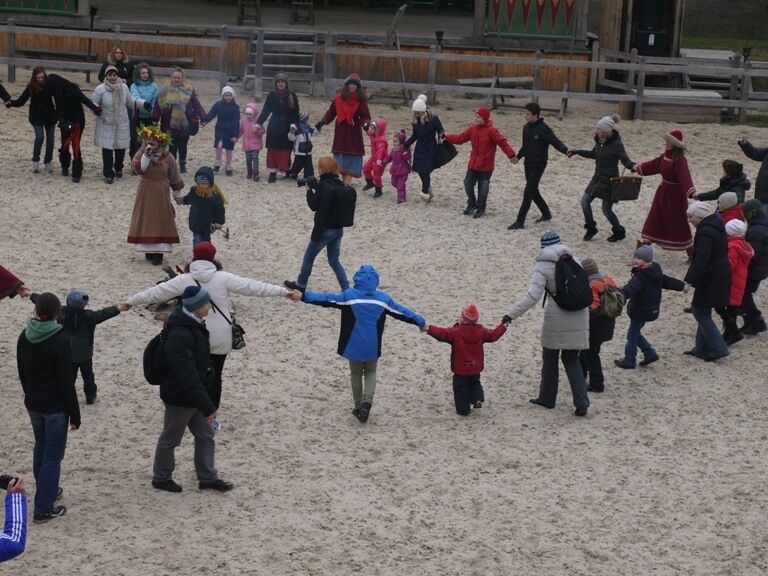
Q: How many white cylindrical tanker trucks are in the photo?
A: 0